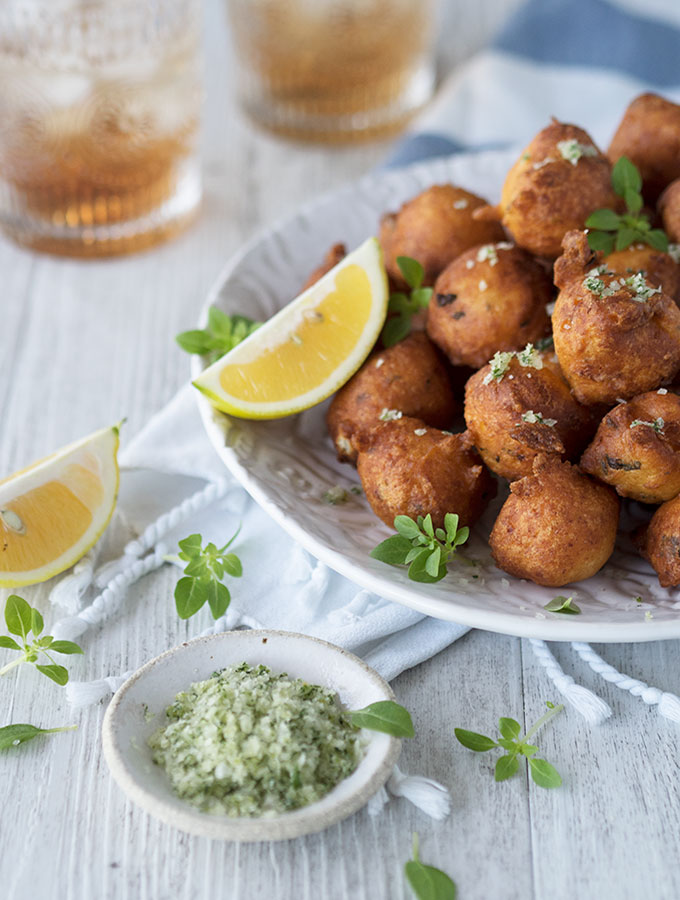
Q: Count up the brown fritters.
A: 14